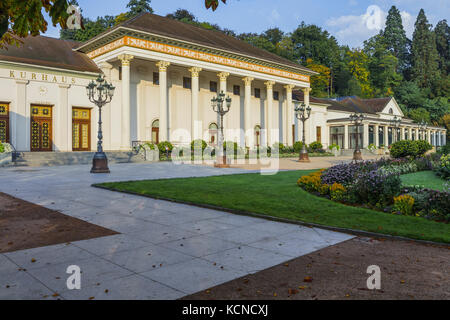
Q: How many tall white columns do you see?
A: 8